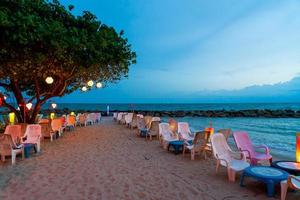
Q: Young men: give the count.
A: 0